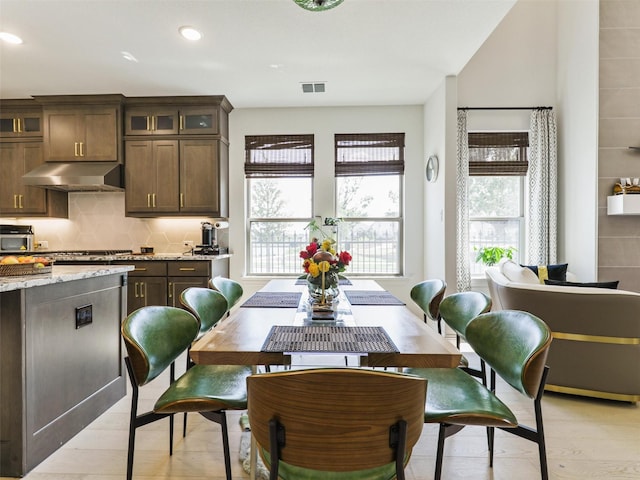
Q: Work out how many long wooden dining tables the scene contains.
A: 1